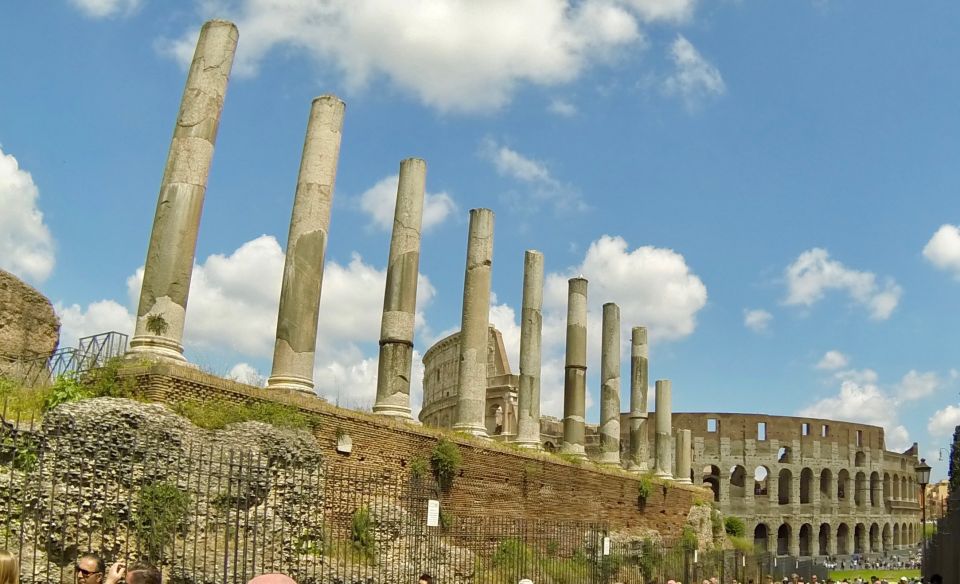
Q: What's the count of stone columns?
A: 10